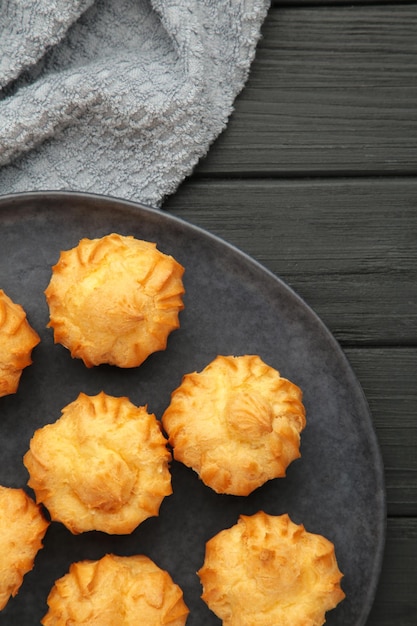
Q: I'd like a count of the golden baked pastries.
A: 7